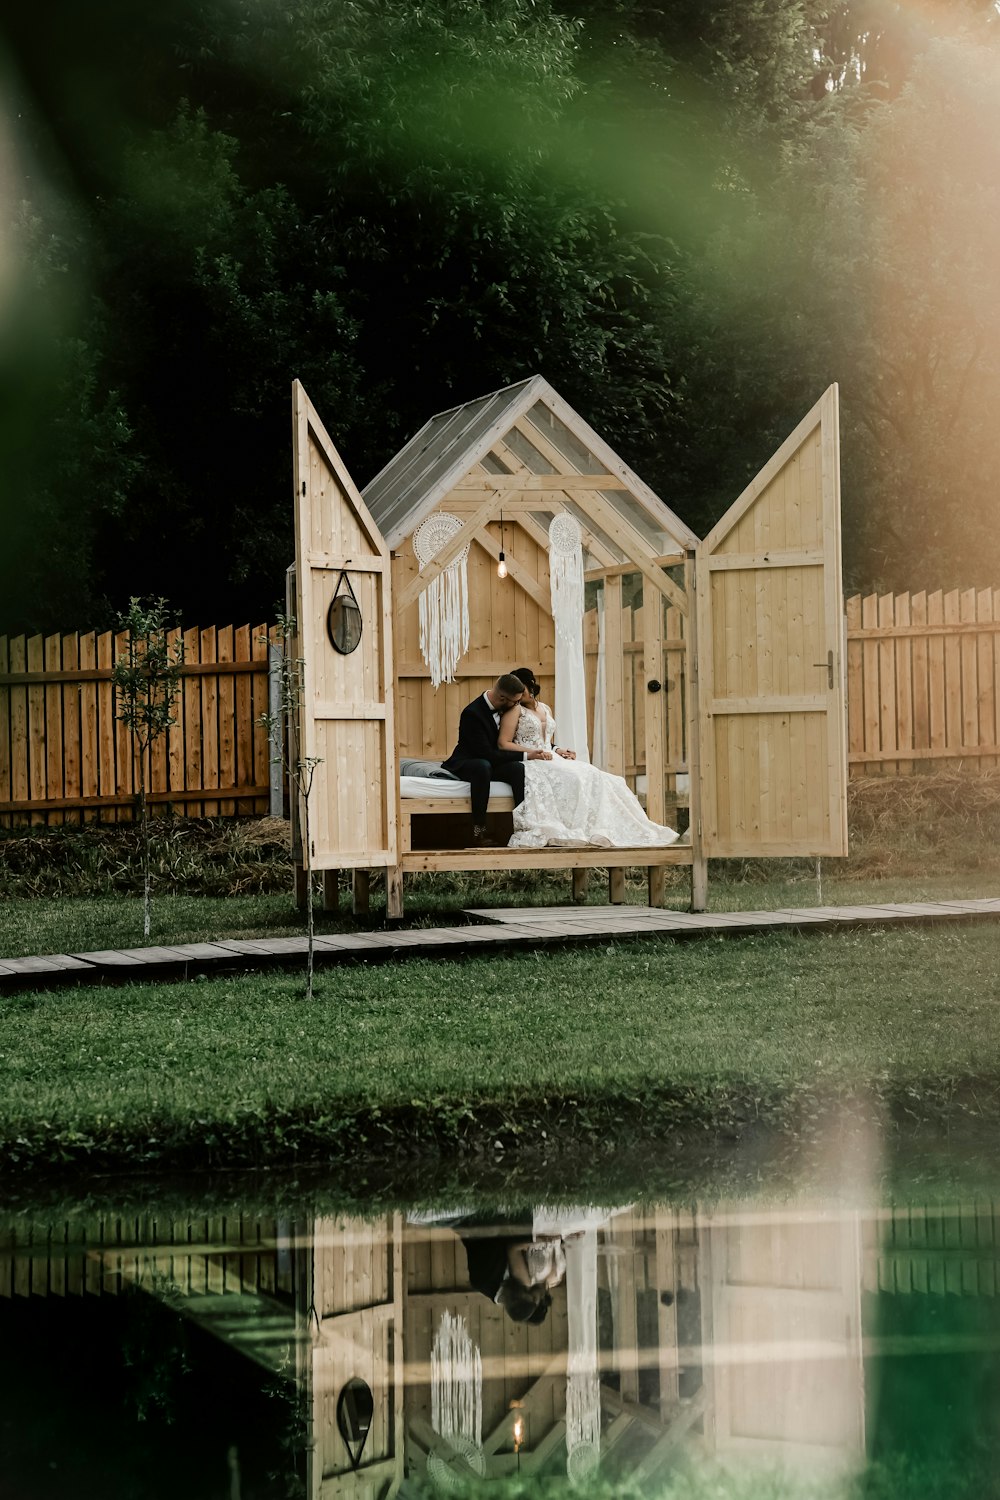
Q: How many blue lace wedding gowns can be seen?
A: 0